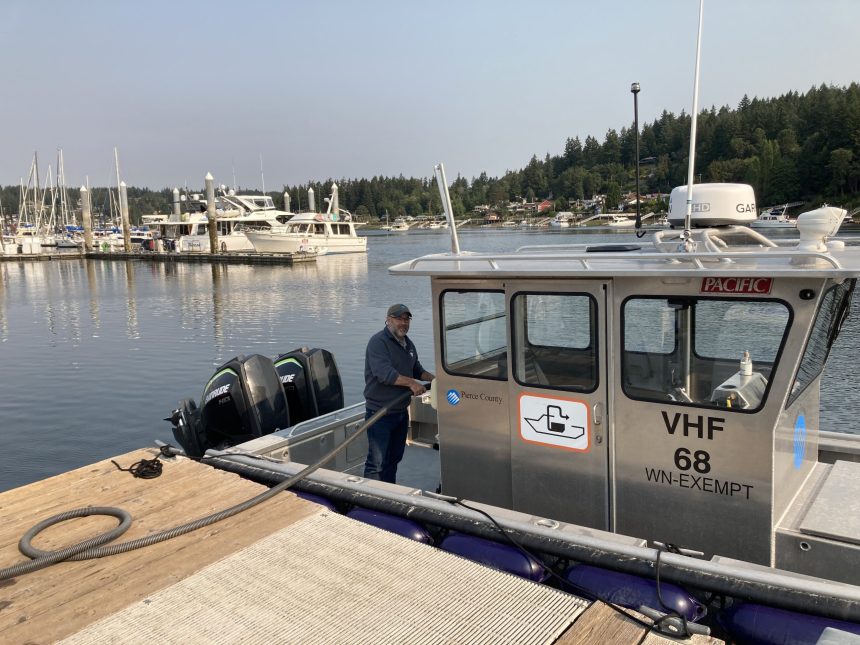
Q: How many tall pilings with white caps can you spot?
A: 7